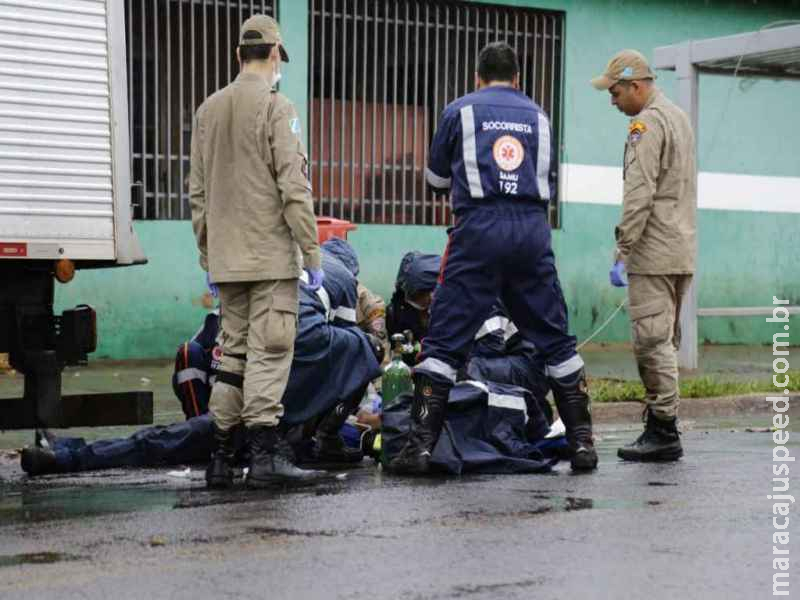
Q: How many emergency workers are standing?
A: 3